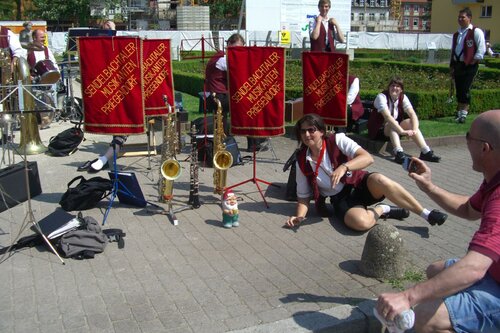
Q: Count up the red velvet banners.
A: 4